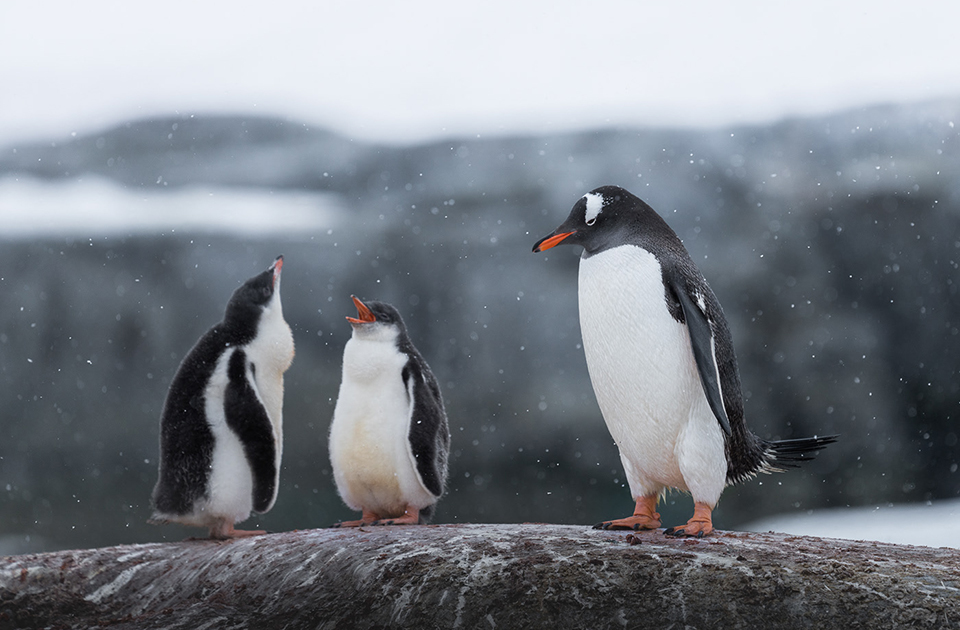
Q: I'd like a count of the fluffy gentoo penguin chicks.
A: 2